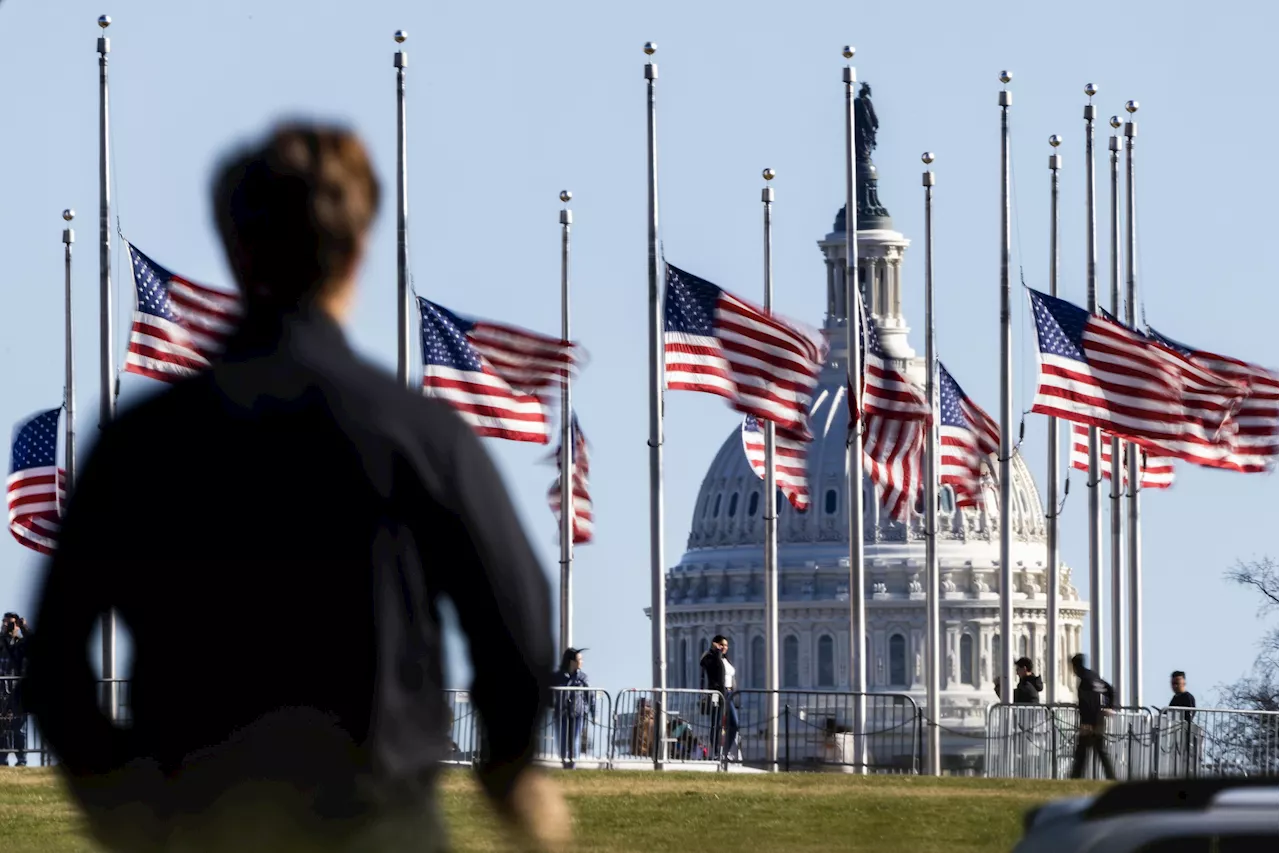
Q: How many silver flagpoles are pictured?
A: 13